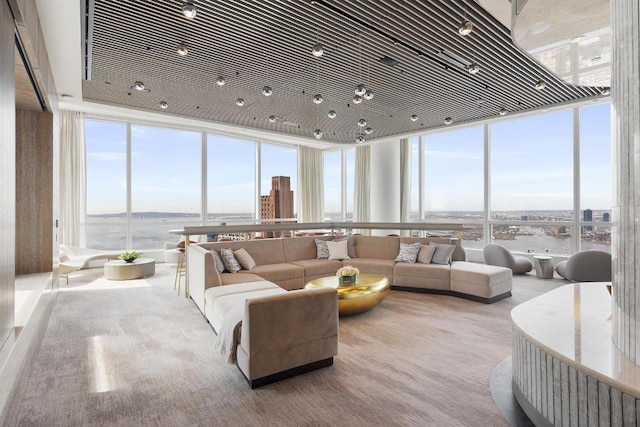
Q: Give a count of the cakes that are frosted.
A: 0